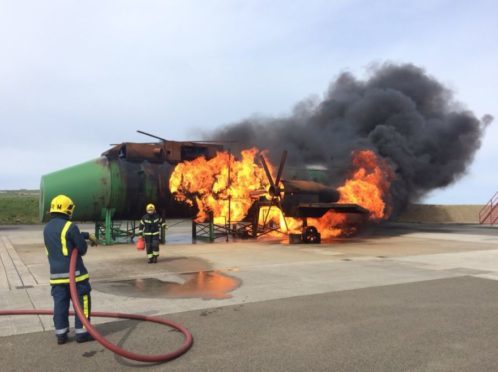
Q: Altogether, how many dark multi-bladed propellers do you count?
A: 1